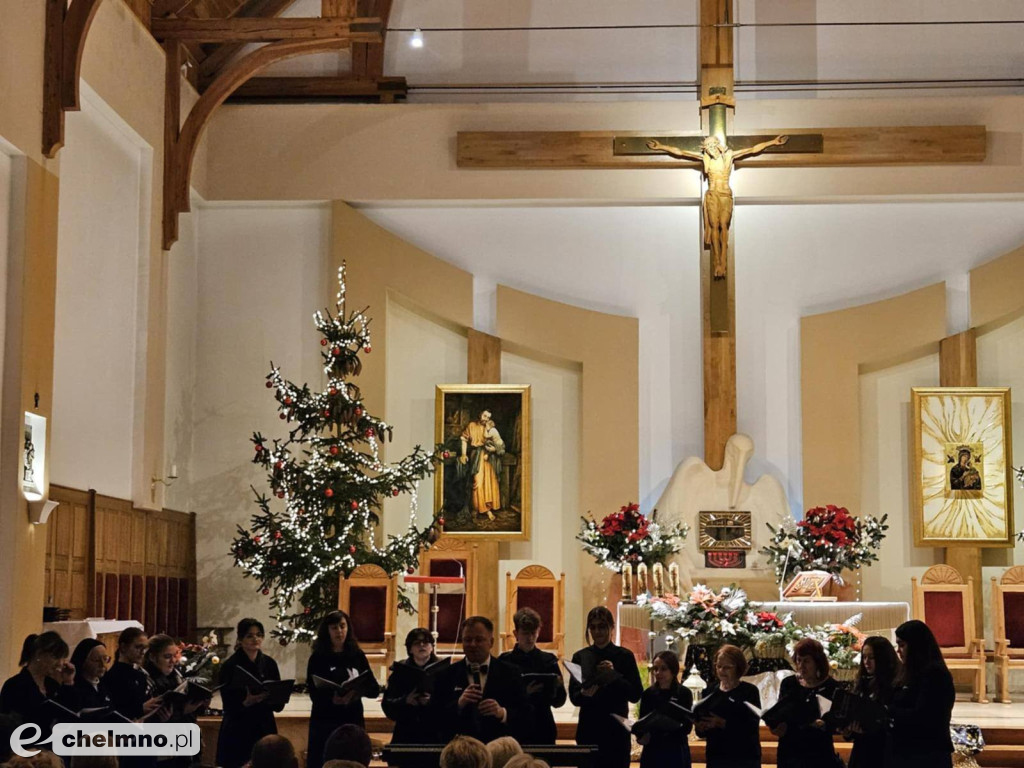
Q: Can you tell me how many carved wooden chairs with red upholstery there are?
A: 5